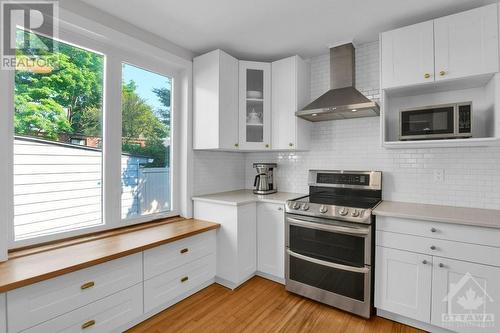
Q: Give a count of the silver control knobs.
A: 5